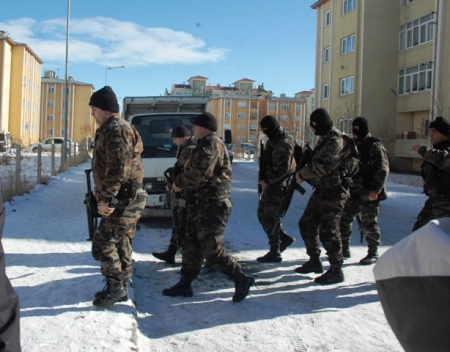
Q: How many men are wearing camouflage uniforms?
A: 7